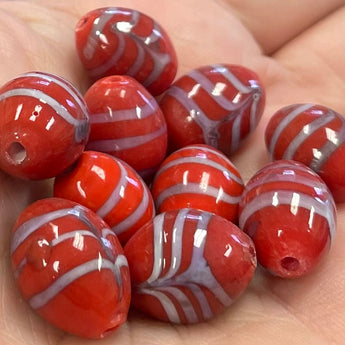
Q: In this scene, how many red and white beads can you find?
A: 10